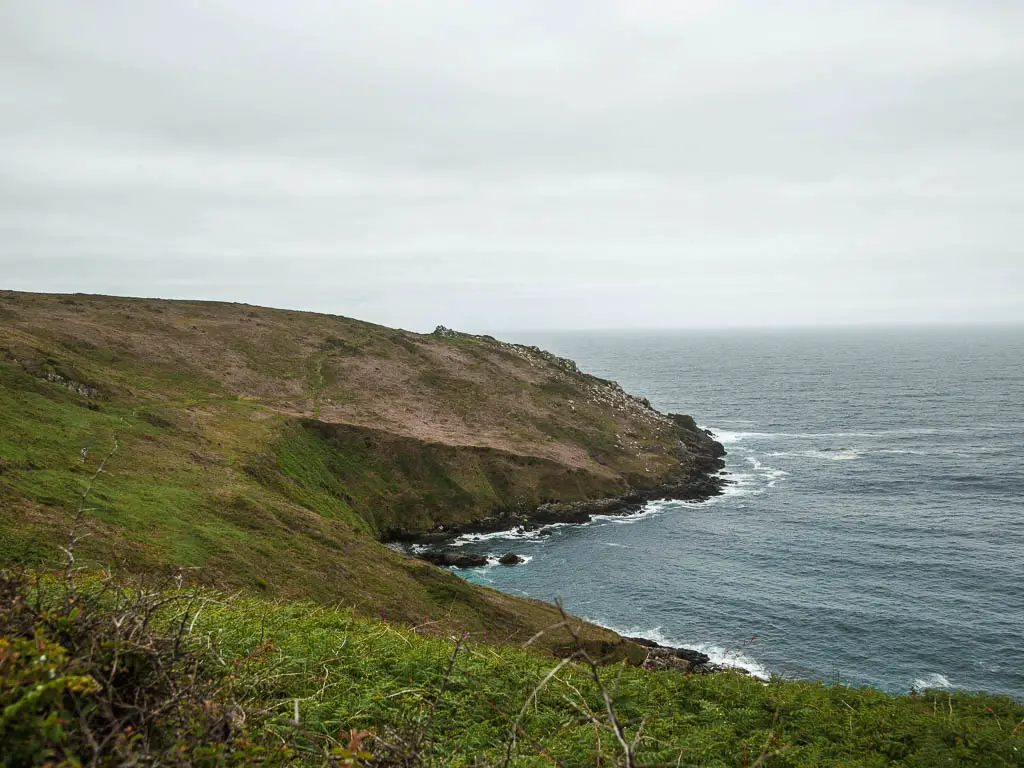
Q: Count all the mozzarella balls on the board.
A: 0